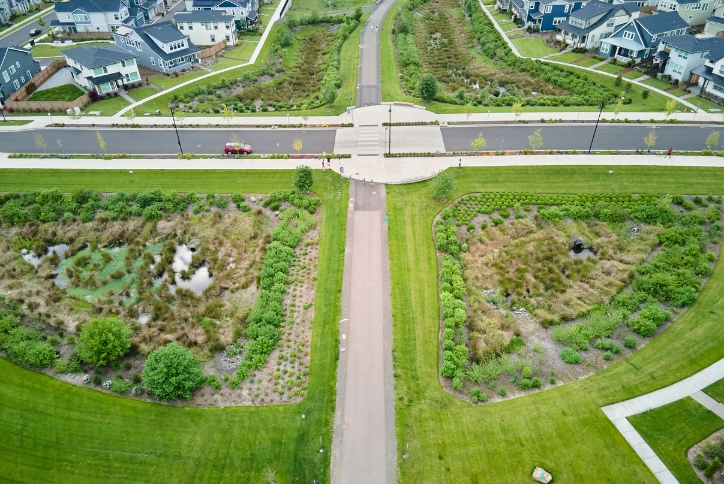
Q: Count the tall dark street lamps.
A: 3